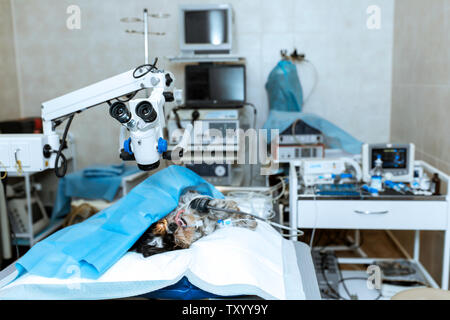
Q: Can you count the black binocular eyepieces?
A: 2